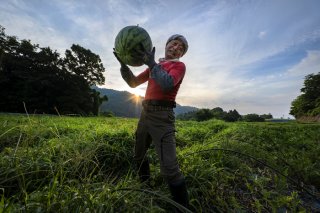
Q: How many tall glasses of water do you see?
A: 0